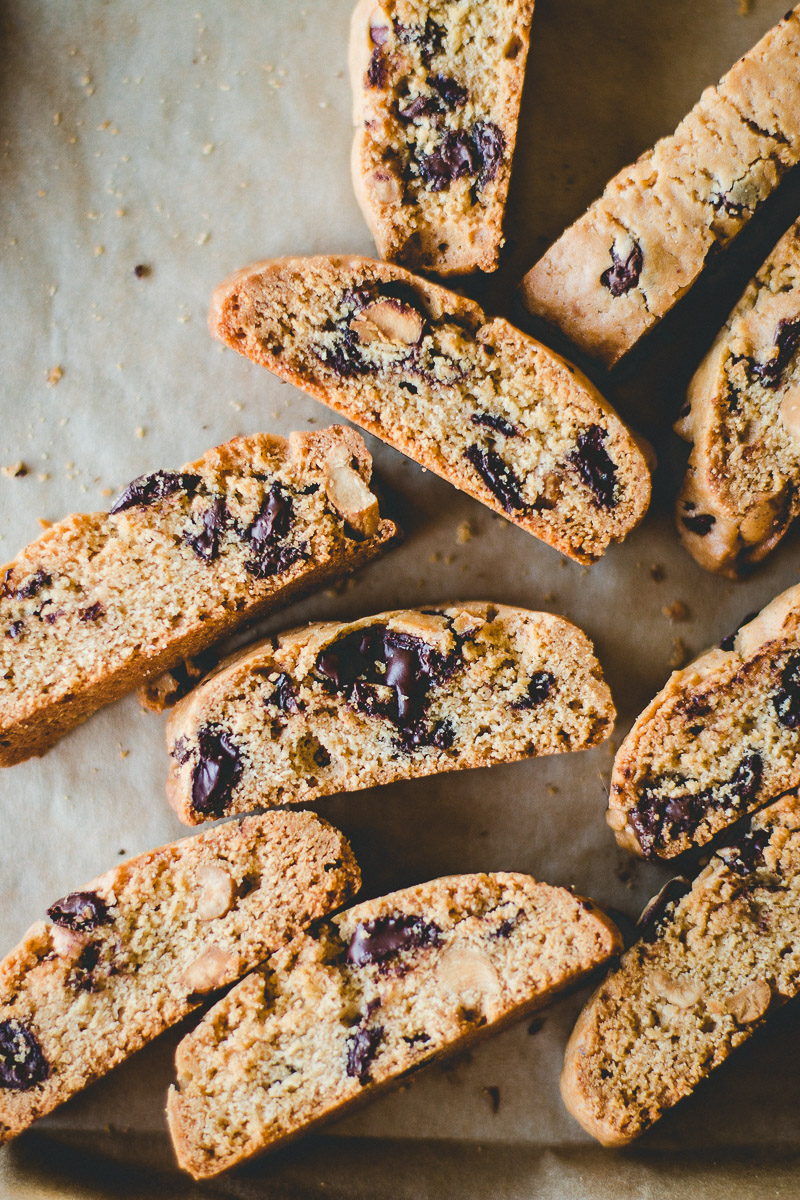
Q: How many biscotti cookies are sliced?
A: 10